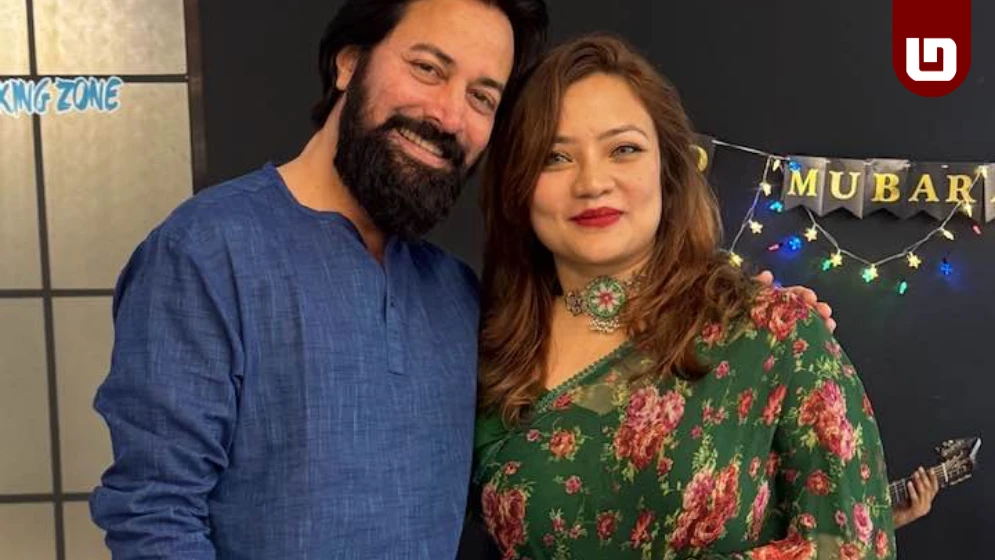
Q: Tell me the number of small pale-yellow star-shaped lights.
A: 11